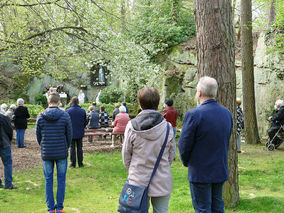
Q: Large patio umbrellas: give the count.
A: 0